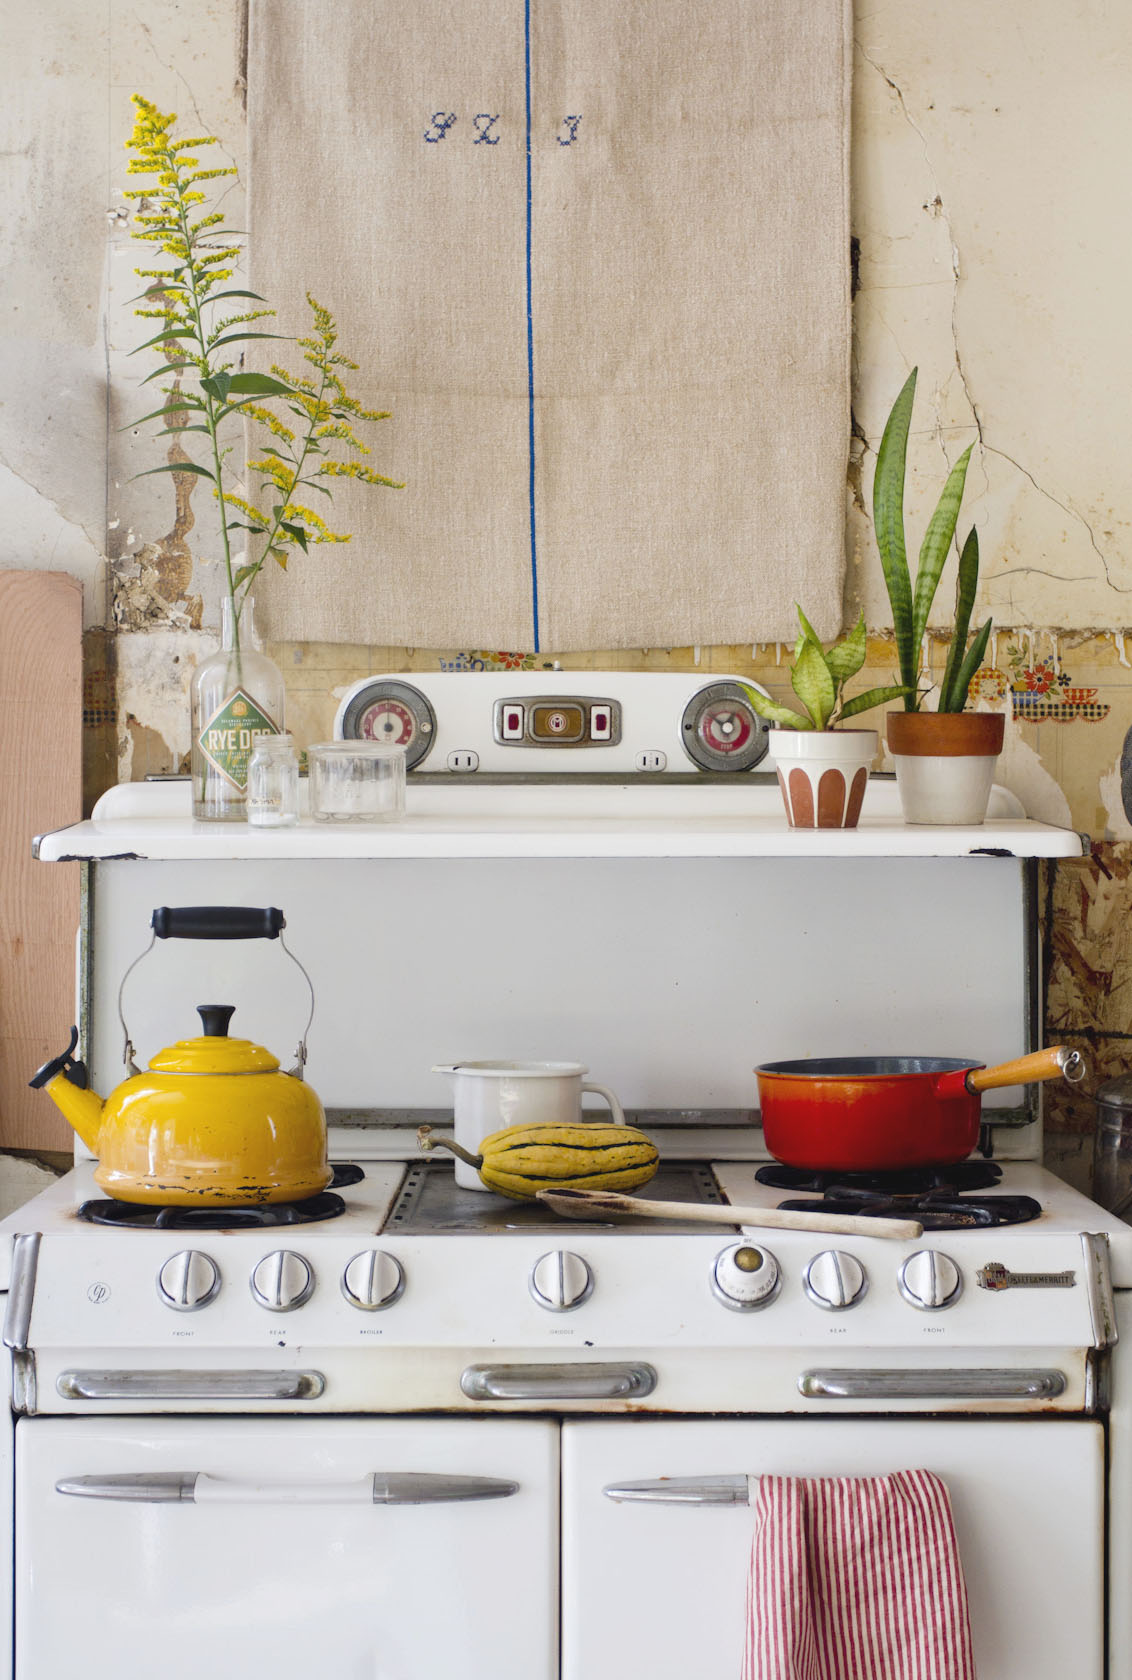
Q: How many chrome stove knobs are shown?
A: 7